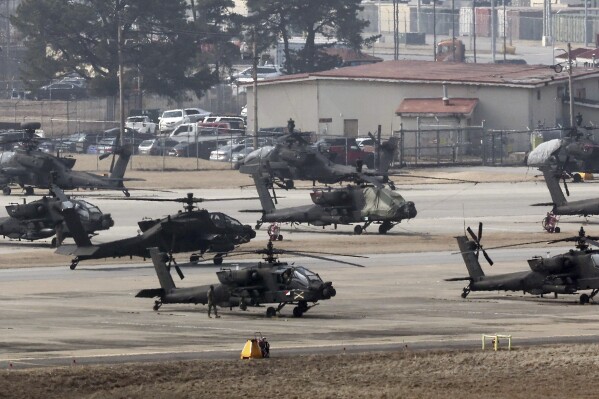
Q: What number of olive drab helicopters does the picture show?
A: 9